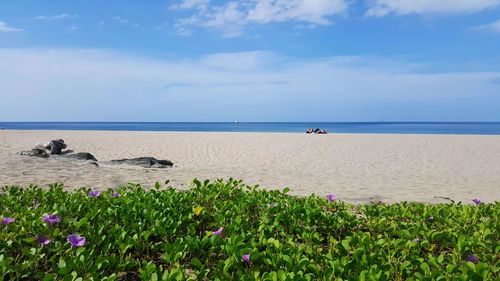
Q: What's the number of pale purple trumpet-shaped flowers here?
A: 11